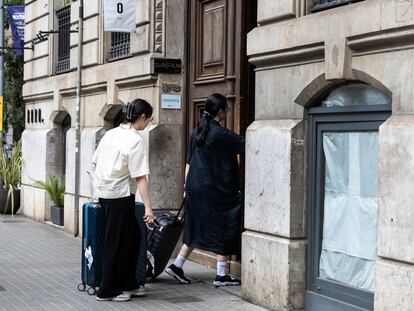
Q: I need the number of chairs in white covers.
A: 0